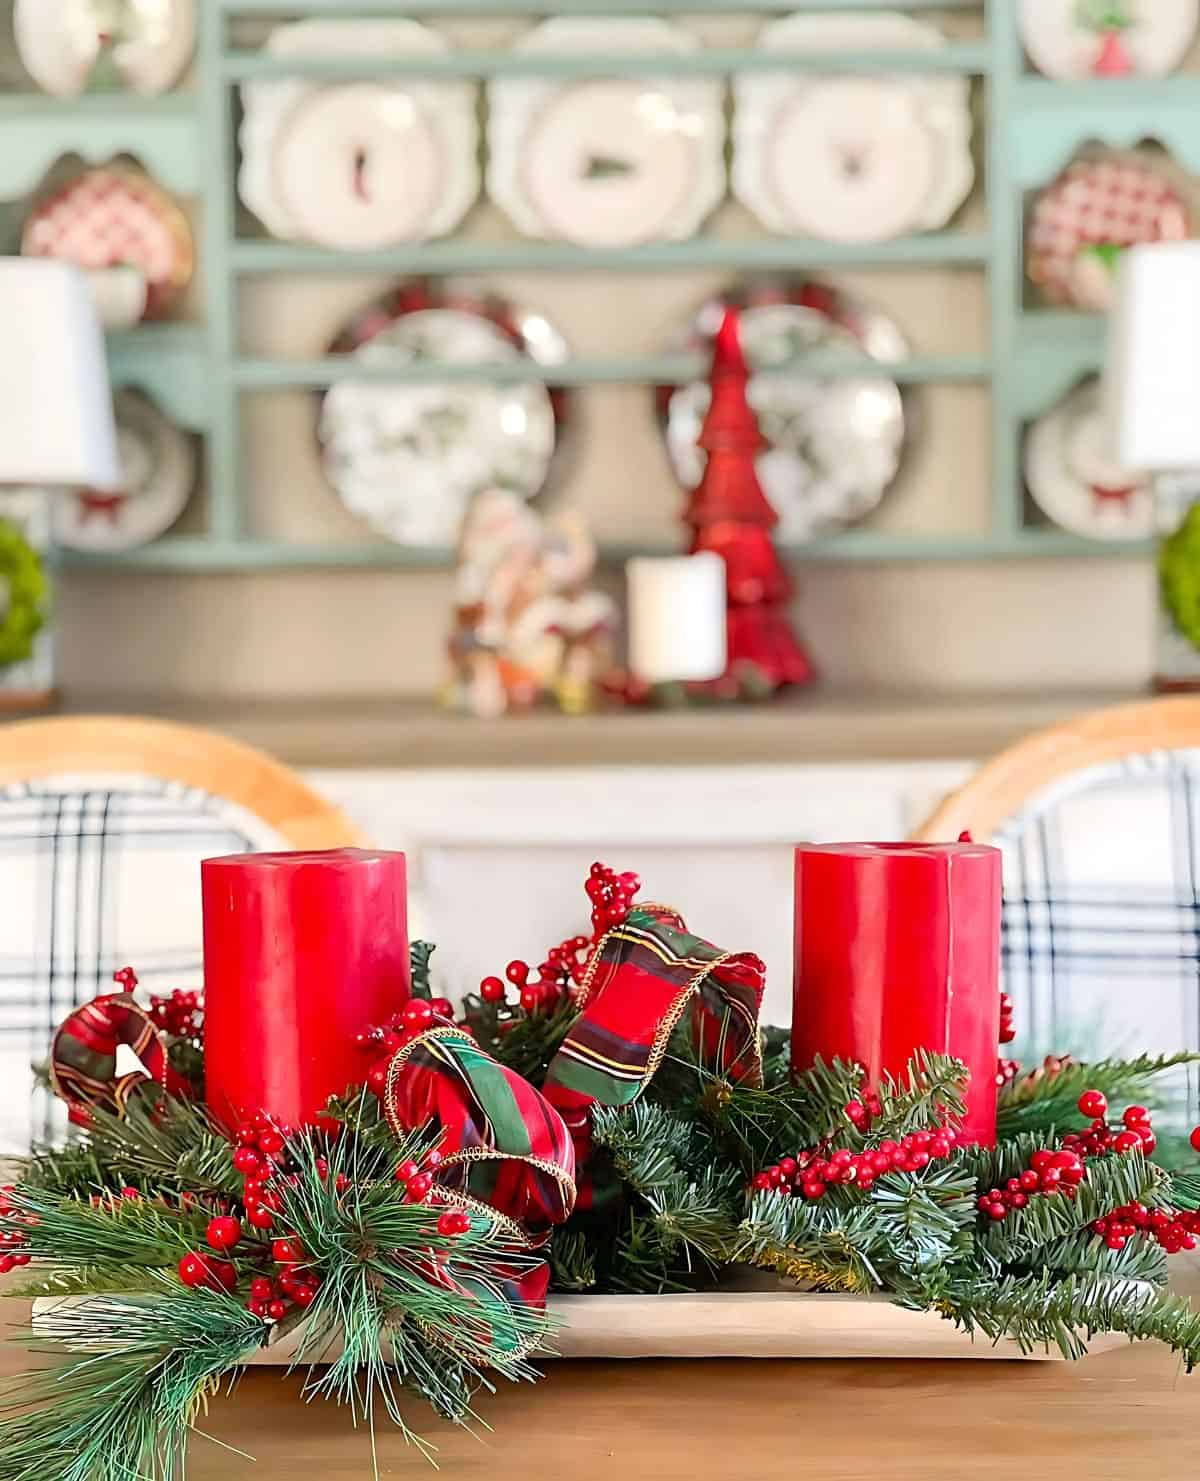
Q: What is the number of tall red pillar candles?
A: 2